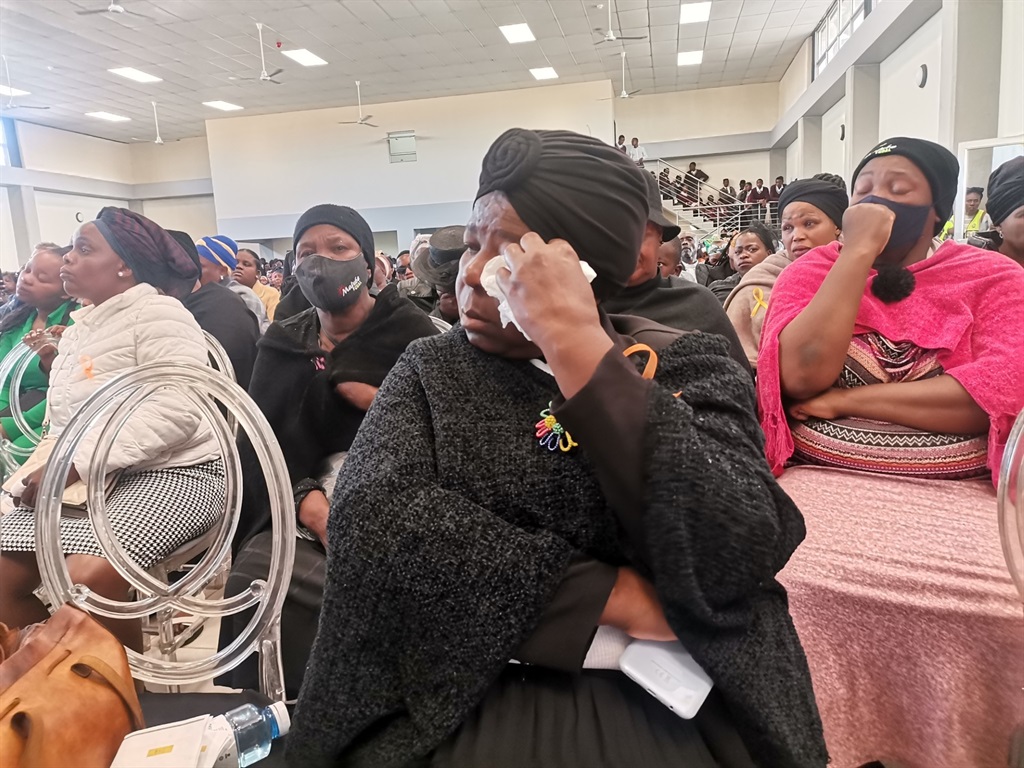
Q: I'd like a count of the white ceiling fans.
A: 7